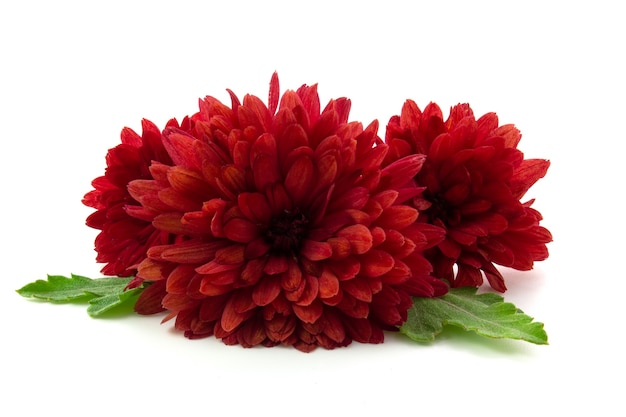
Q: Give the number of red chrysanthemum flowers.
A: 3